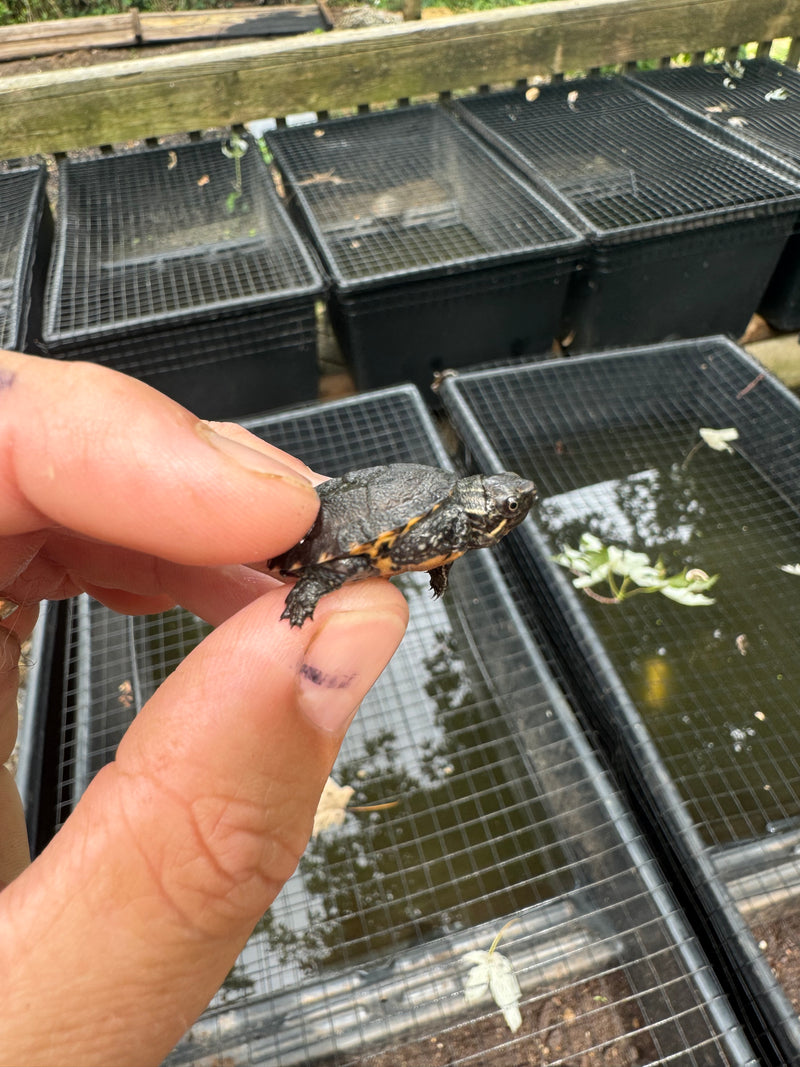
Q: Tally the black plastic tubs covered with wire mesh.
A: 7